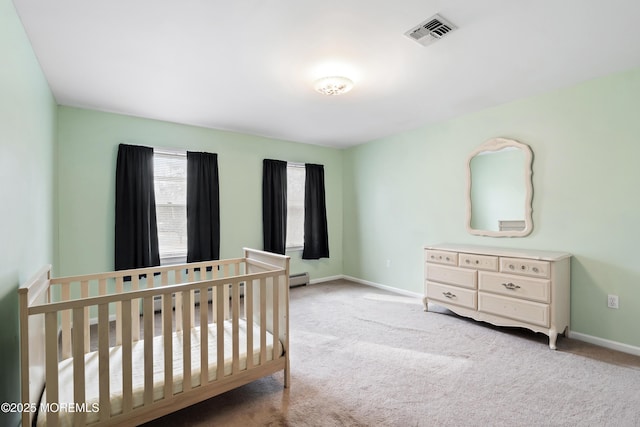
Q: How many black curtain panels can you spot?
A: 4